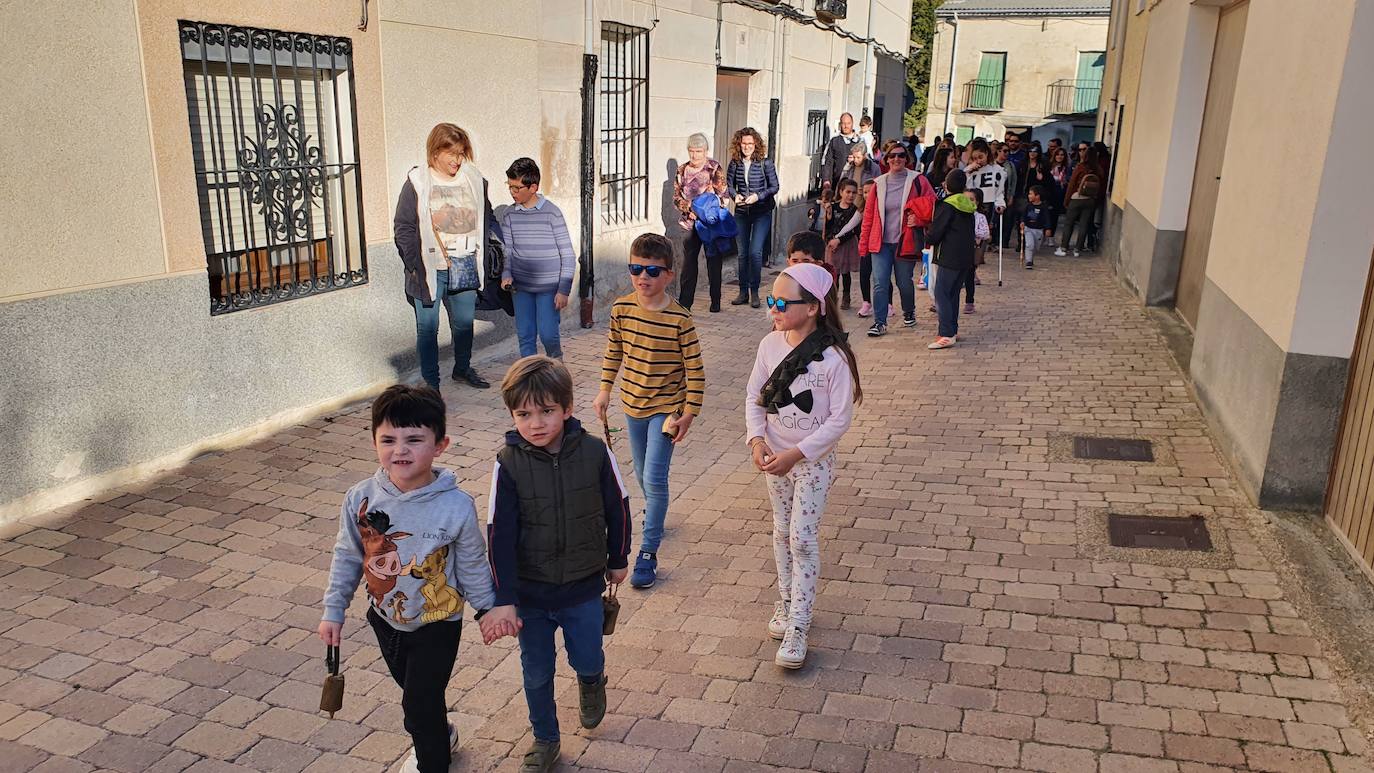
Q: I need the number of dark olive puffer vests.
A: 1